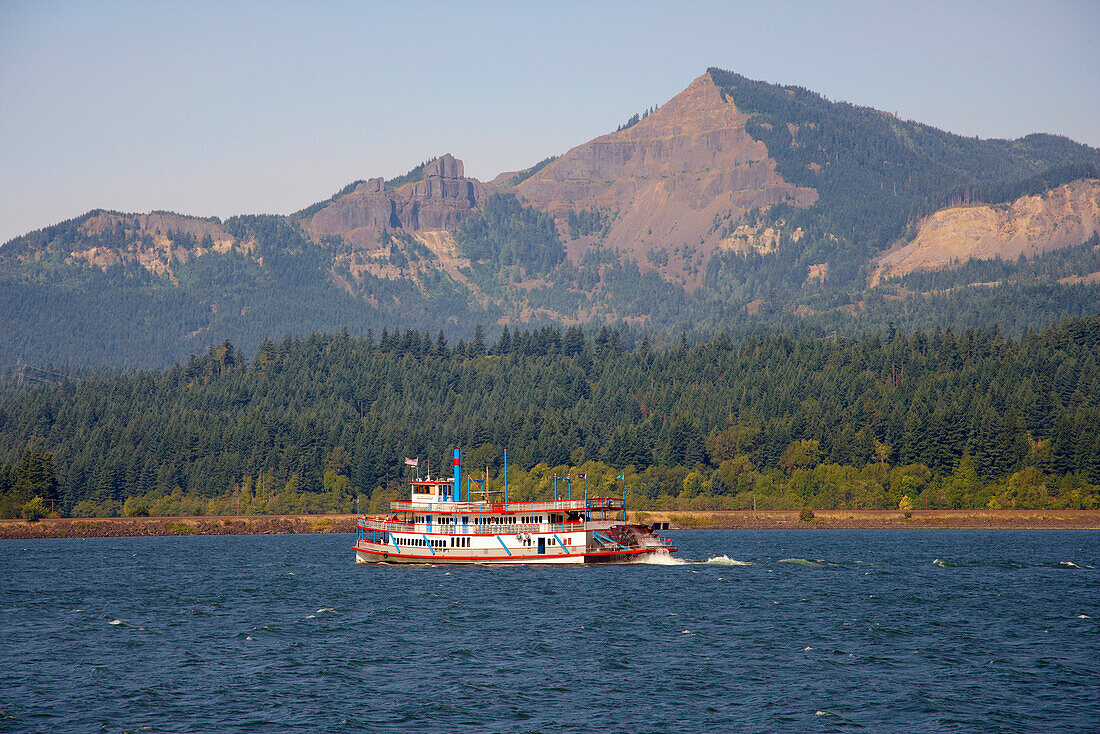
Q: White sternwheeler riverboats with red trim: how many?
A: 1